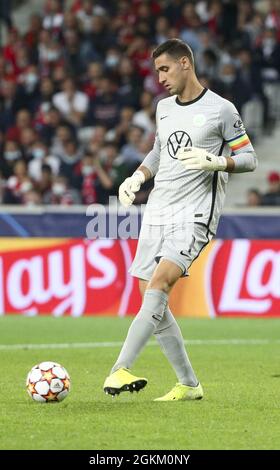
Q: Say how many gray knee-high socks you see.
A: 2